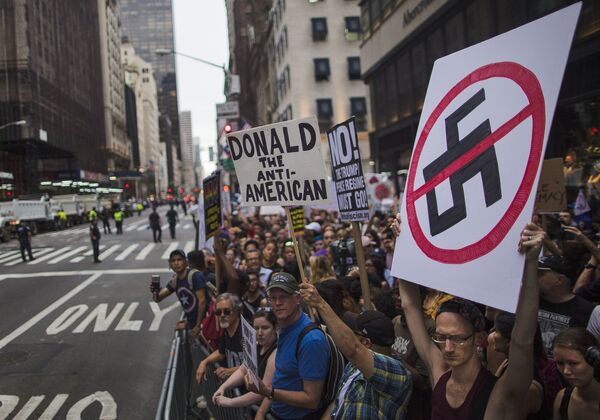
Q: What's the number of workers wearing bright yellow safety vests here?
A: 4